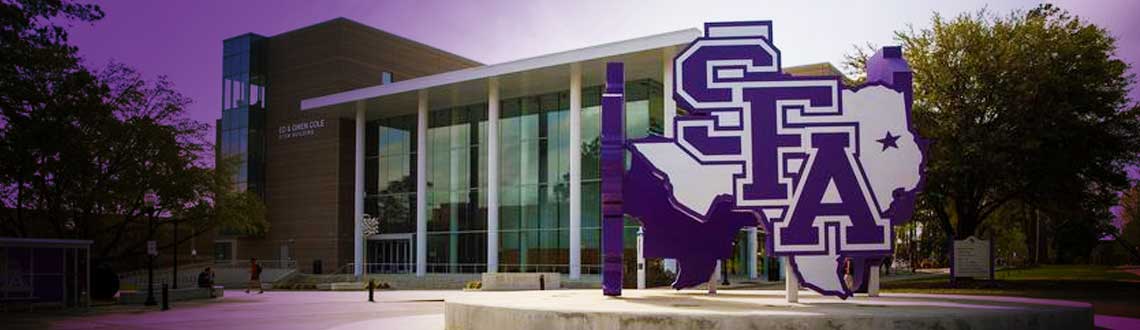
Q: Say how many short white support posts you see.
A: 3